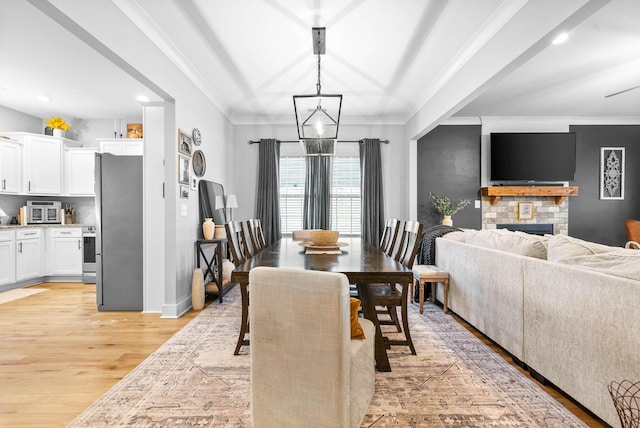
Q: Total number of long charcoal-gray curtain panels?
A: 3